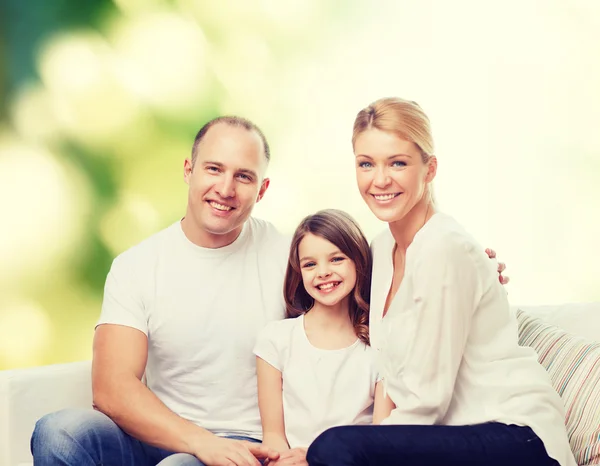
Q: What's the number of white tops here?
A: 3